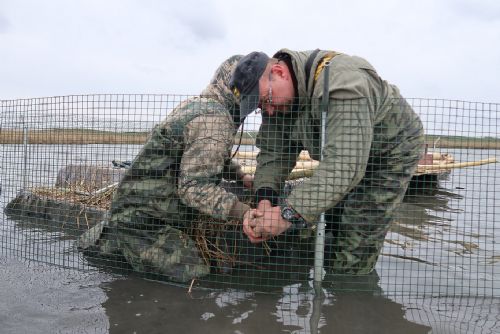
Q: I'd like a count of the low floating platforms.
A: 2